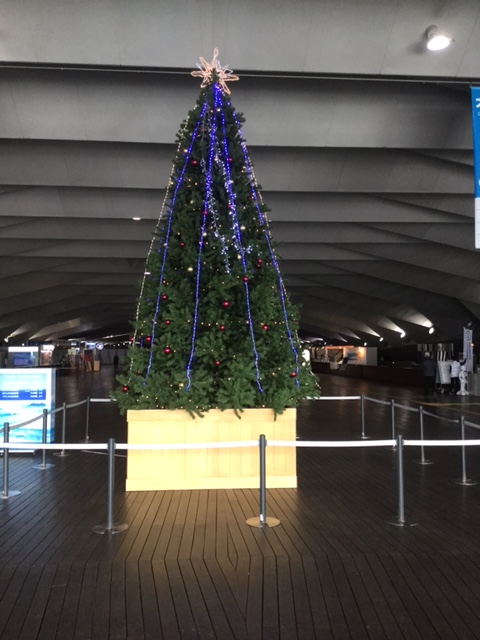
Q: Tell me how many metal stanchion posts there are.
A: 11